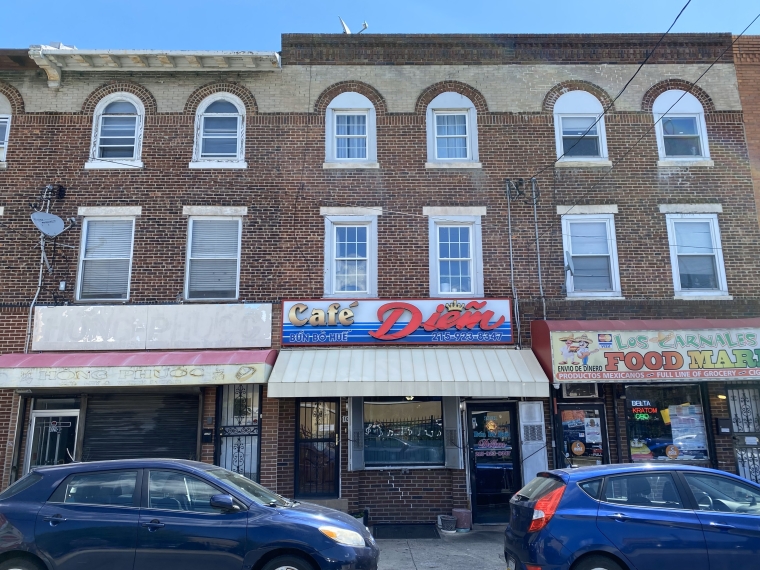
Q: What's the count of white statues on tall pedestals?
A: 0